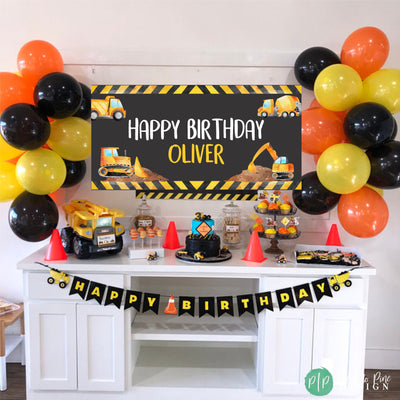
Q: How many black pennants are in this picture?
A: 13